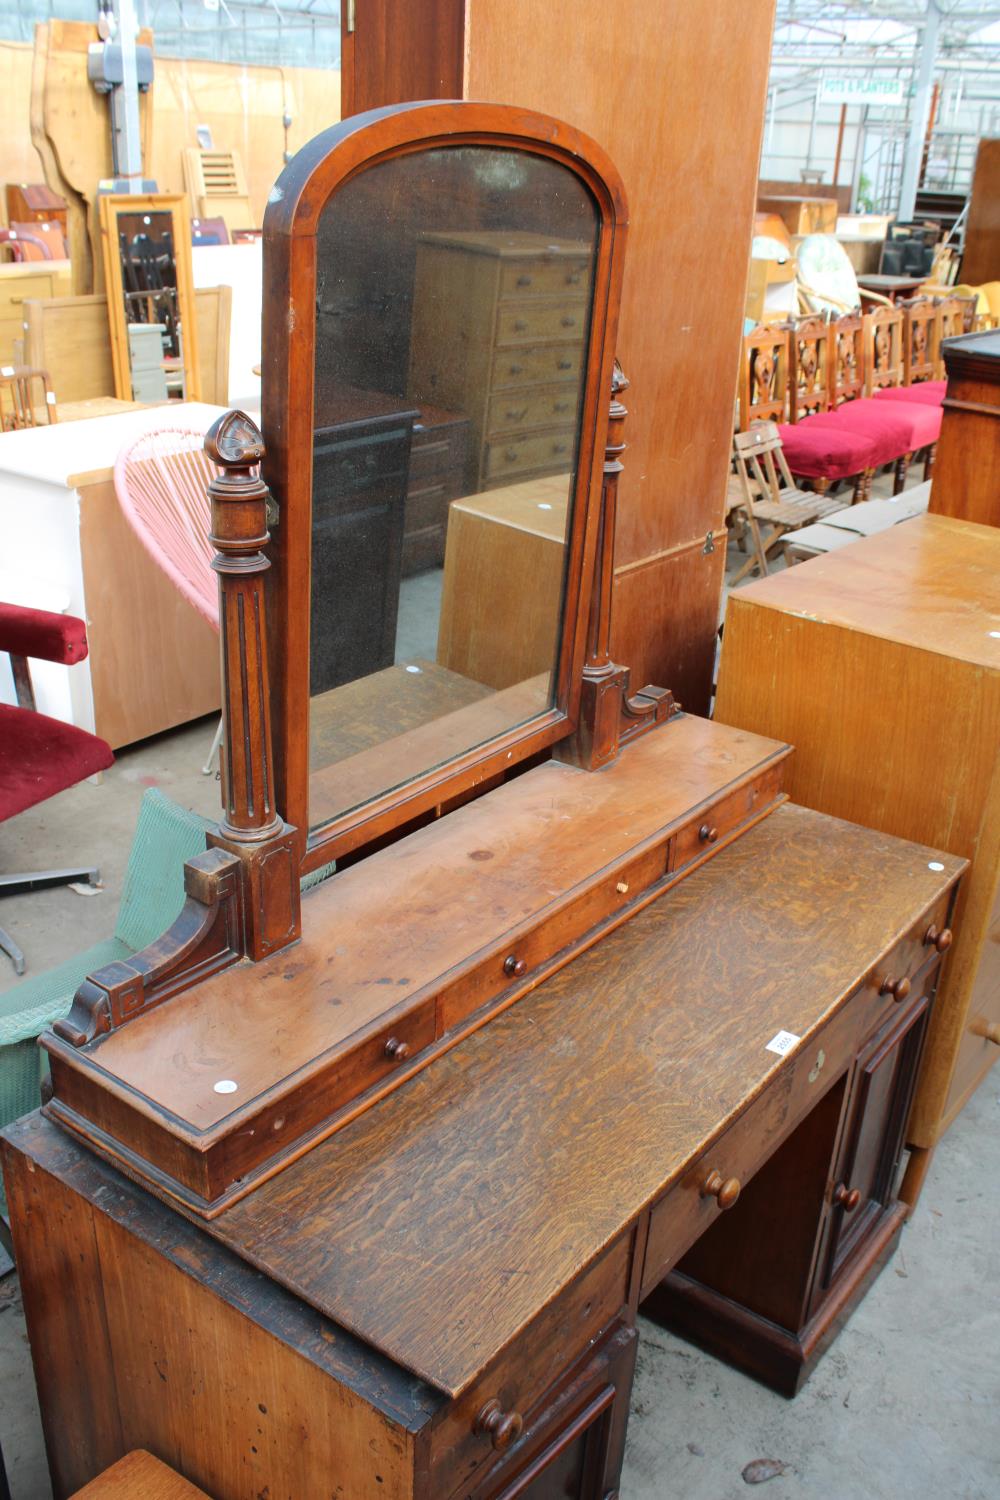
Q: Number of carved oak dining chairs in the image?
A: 6